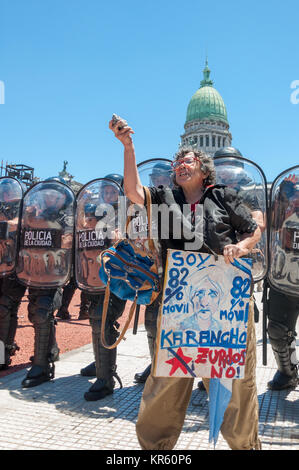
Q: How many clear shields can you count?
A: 6